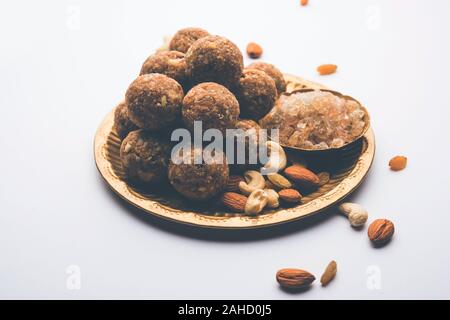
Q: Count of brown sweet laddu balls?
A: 11